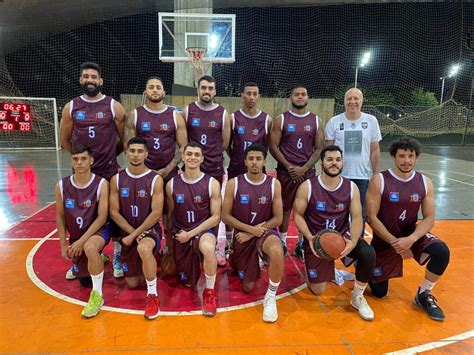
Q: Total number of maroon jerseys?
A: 11